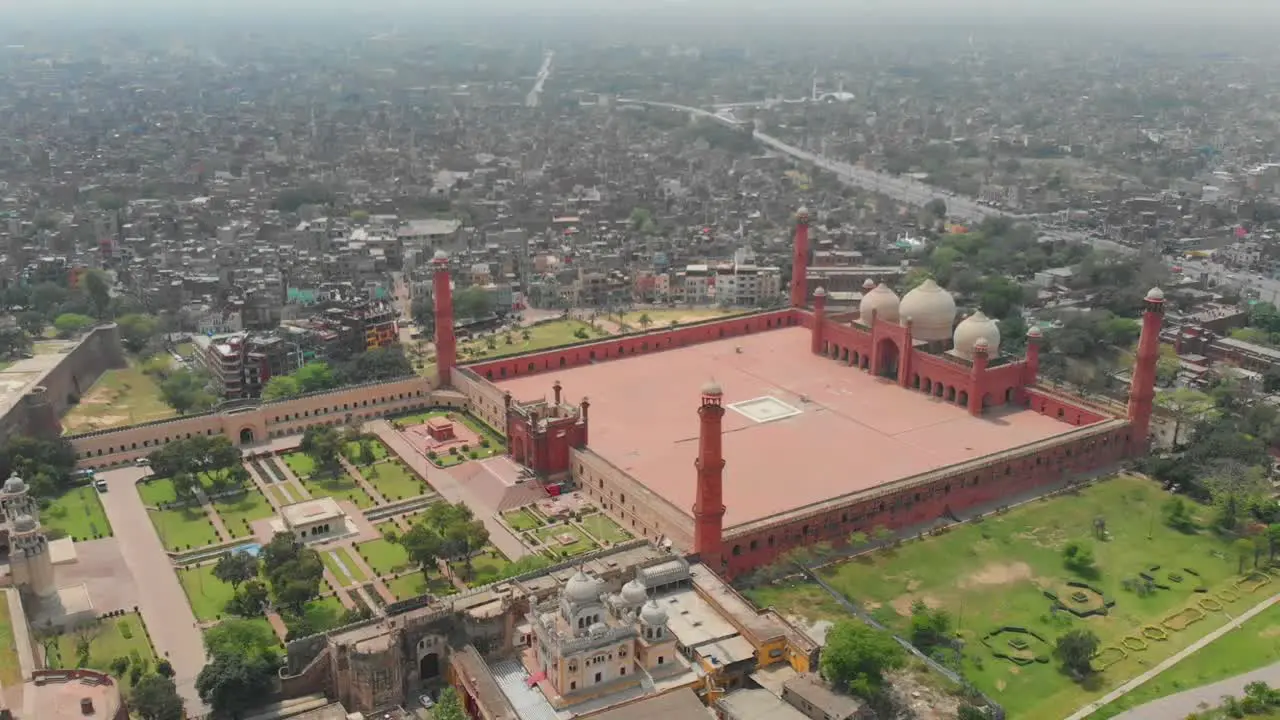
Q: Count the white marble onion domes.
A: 3